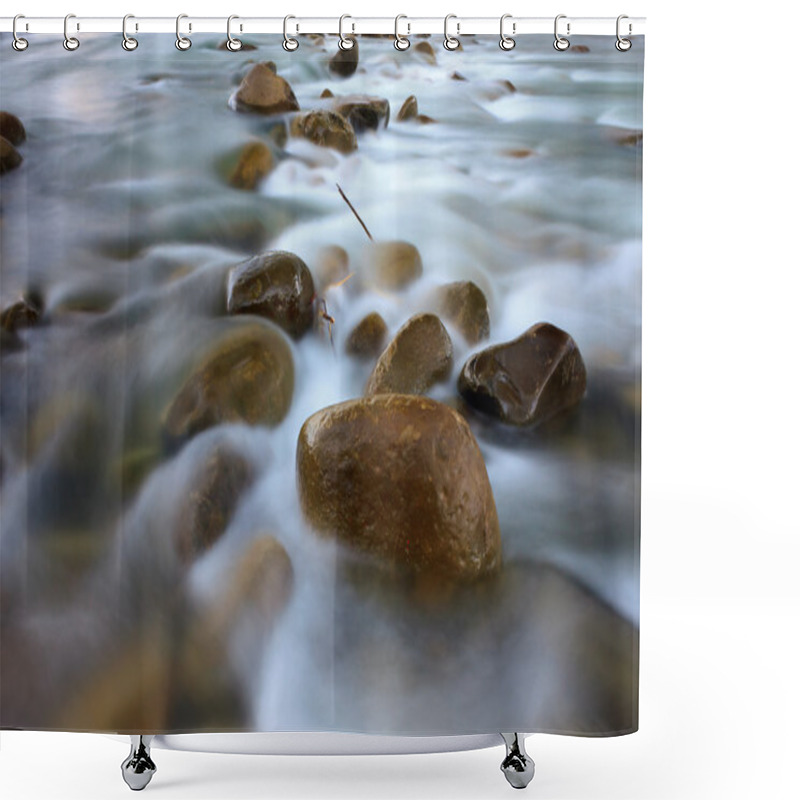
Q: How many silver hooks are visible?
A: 12